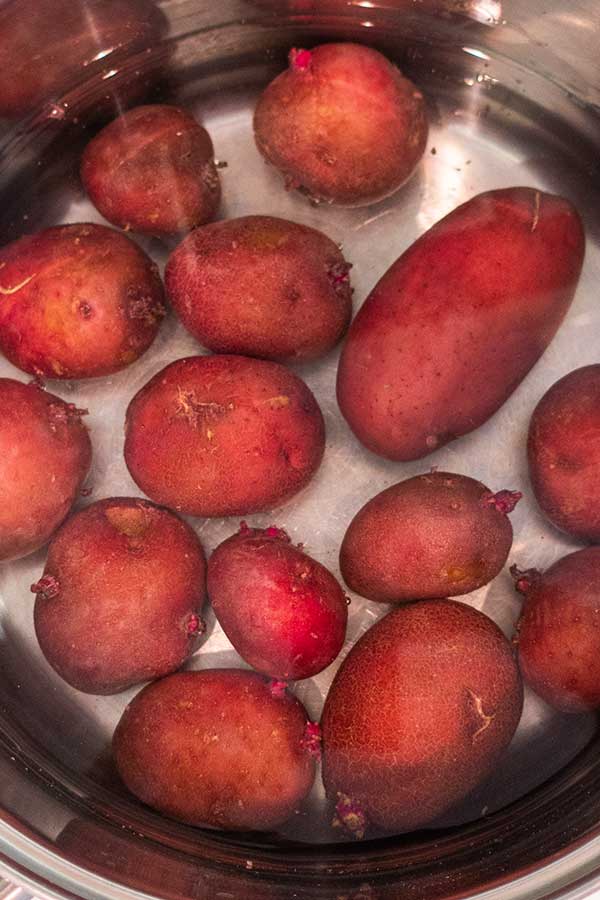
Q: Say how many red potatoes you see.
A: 14